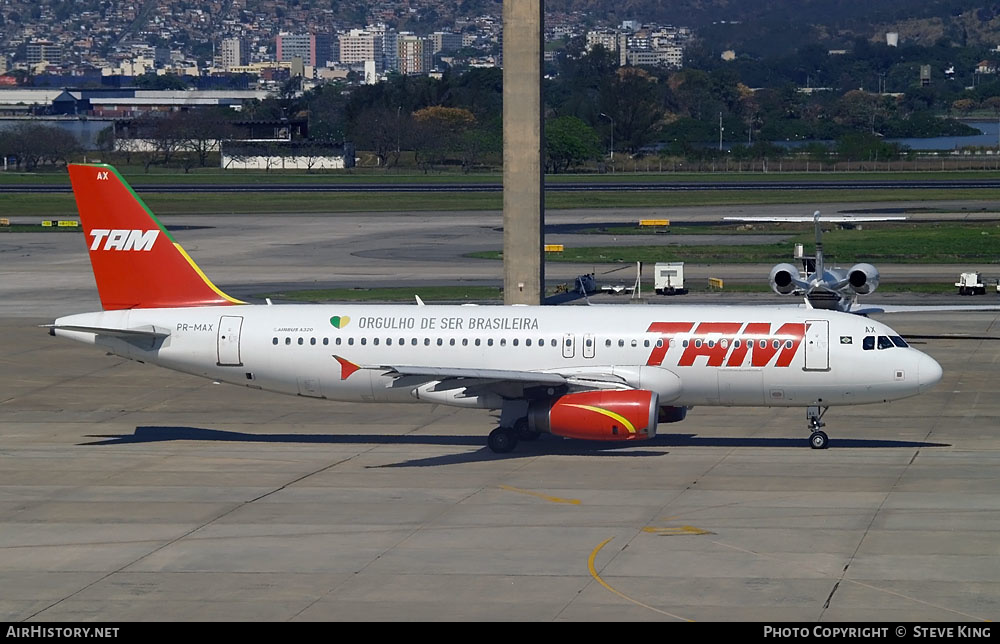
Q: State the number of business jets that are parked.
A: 1